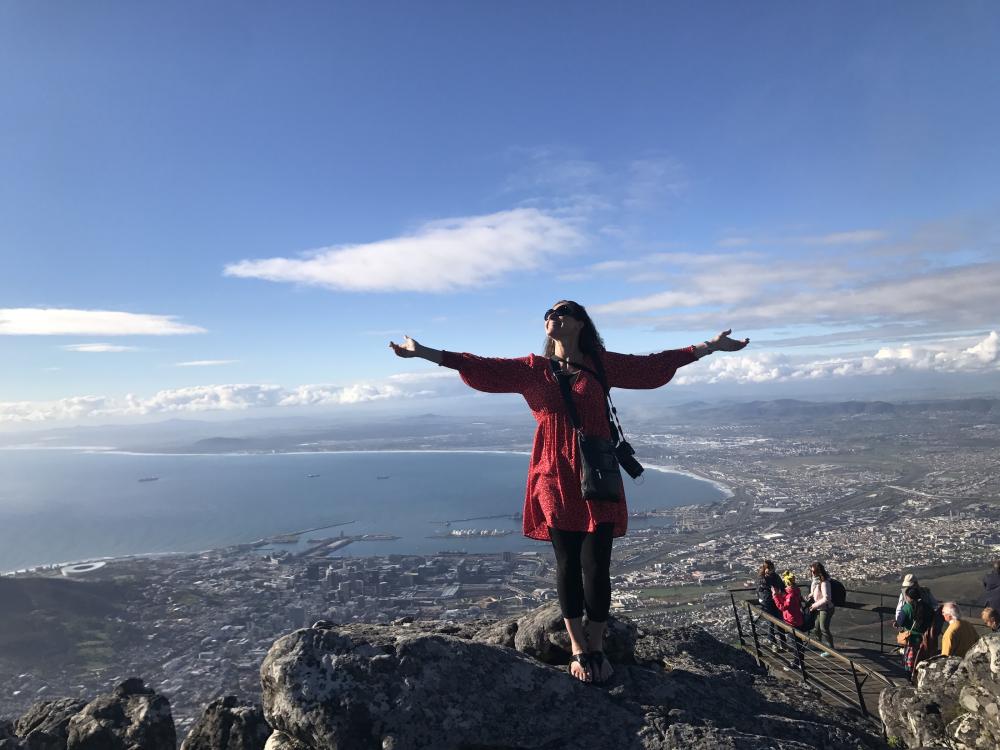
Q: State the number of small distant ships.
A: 3